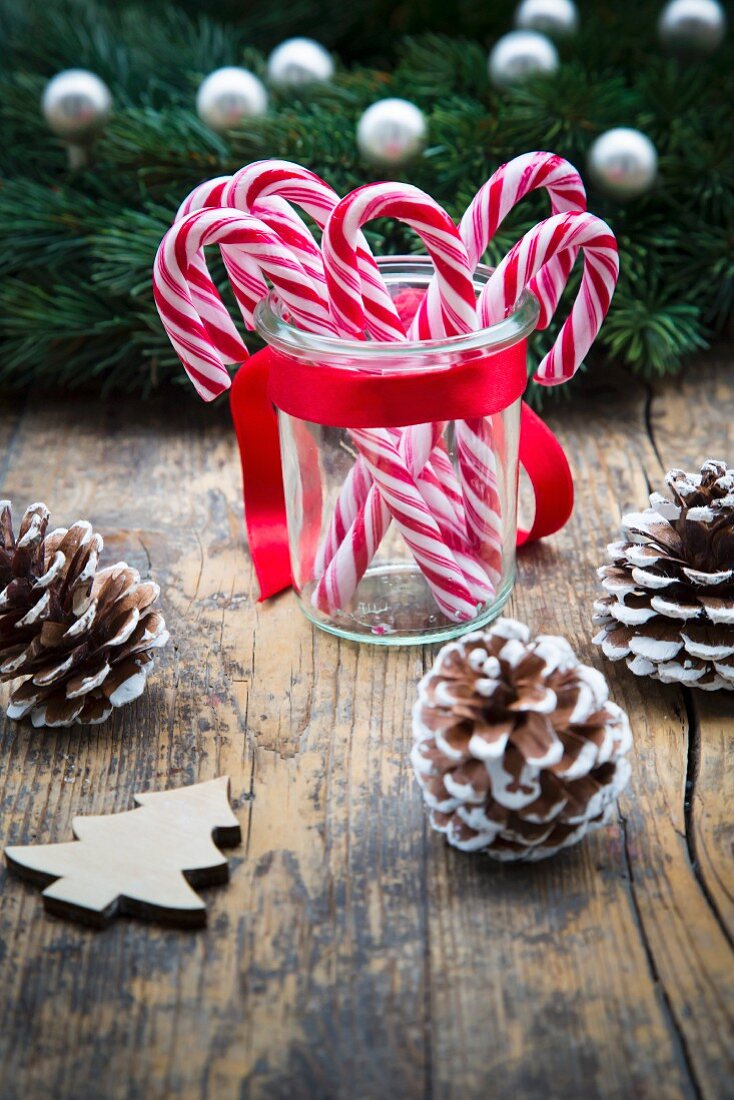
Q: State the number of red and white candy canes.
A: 6